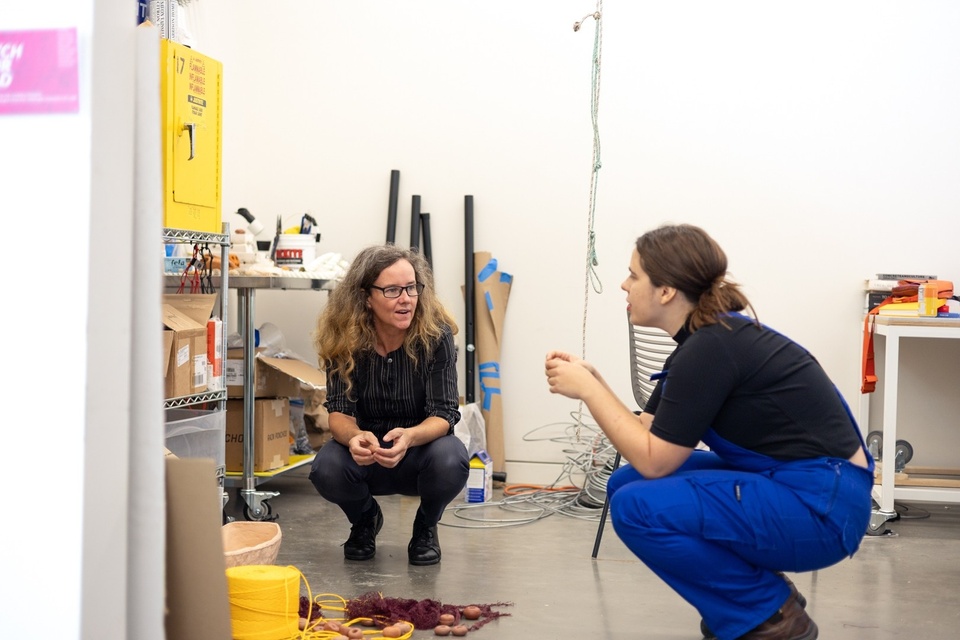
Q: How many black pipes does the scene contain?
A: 4